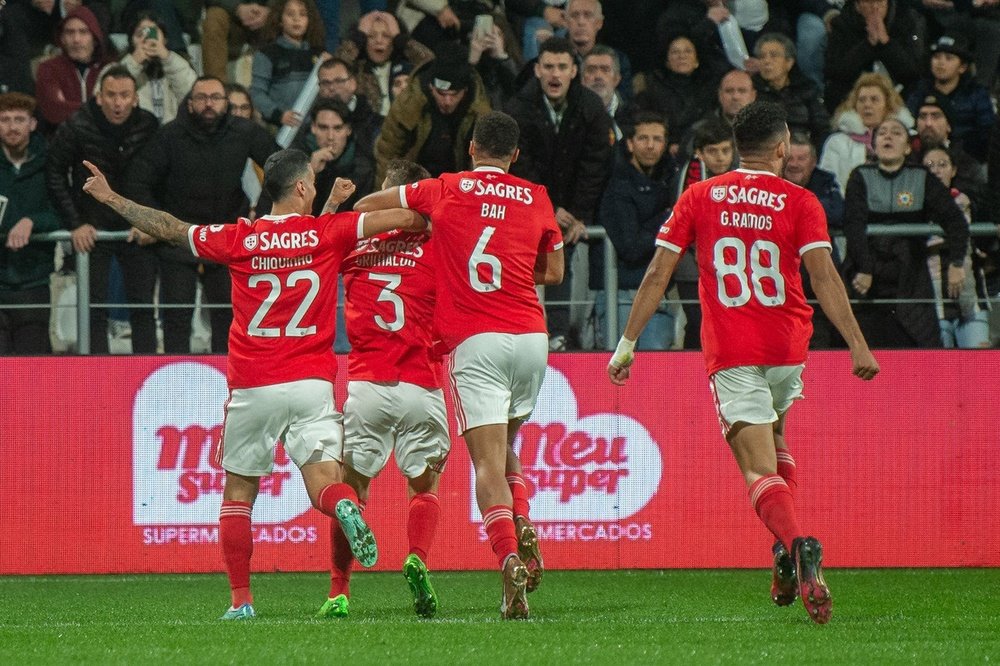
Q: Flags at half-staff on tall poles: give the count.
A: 0